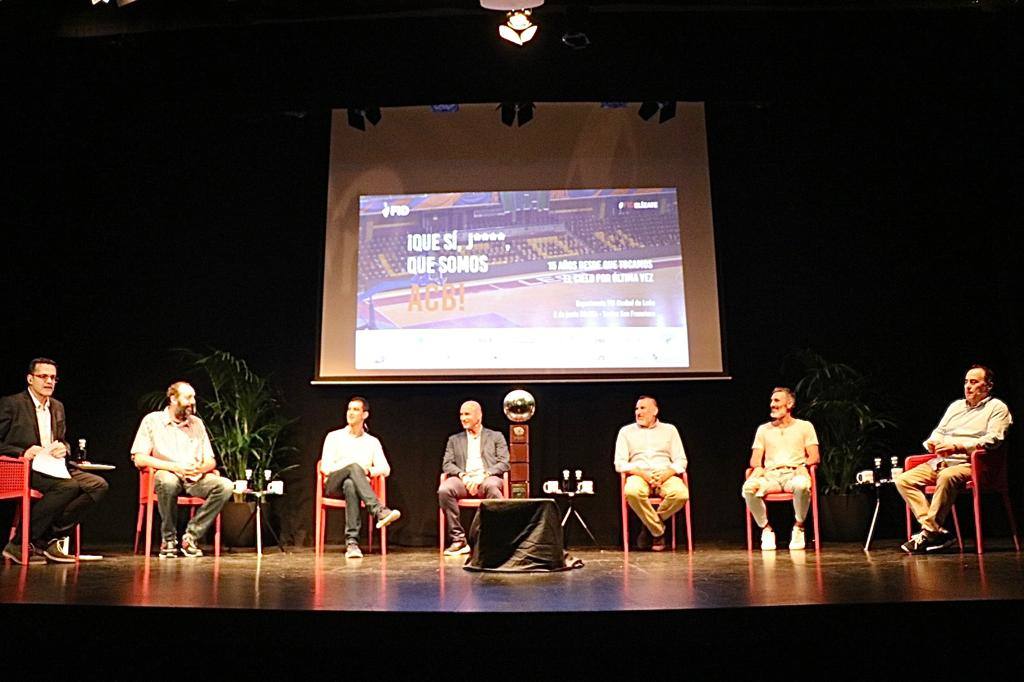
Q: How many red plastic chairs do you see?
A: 7